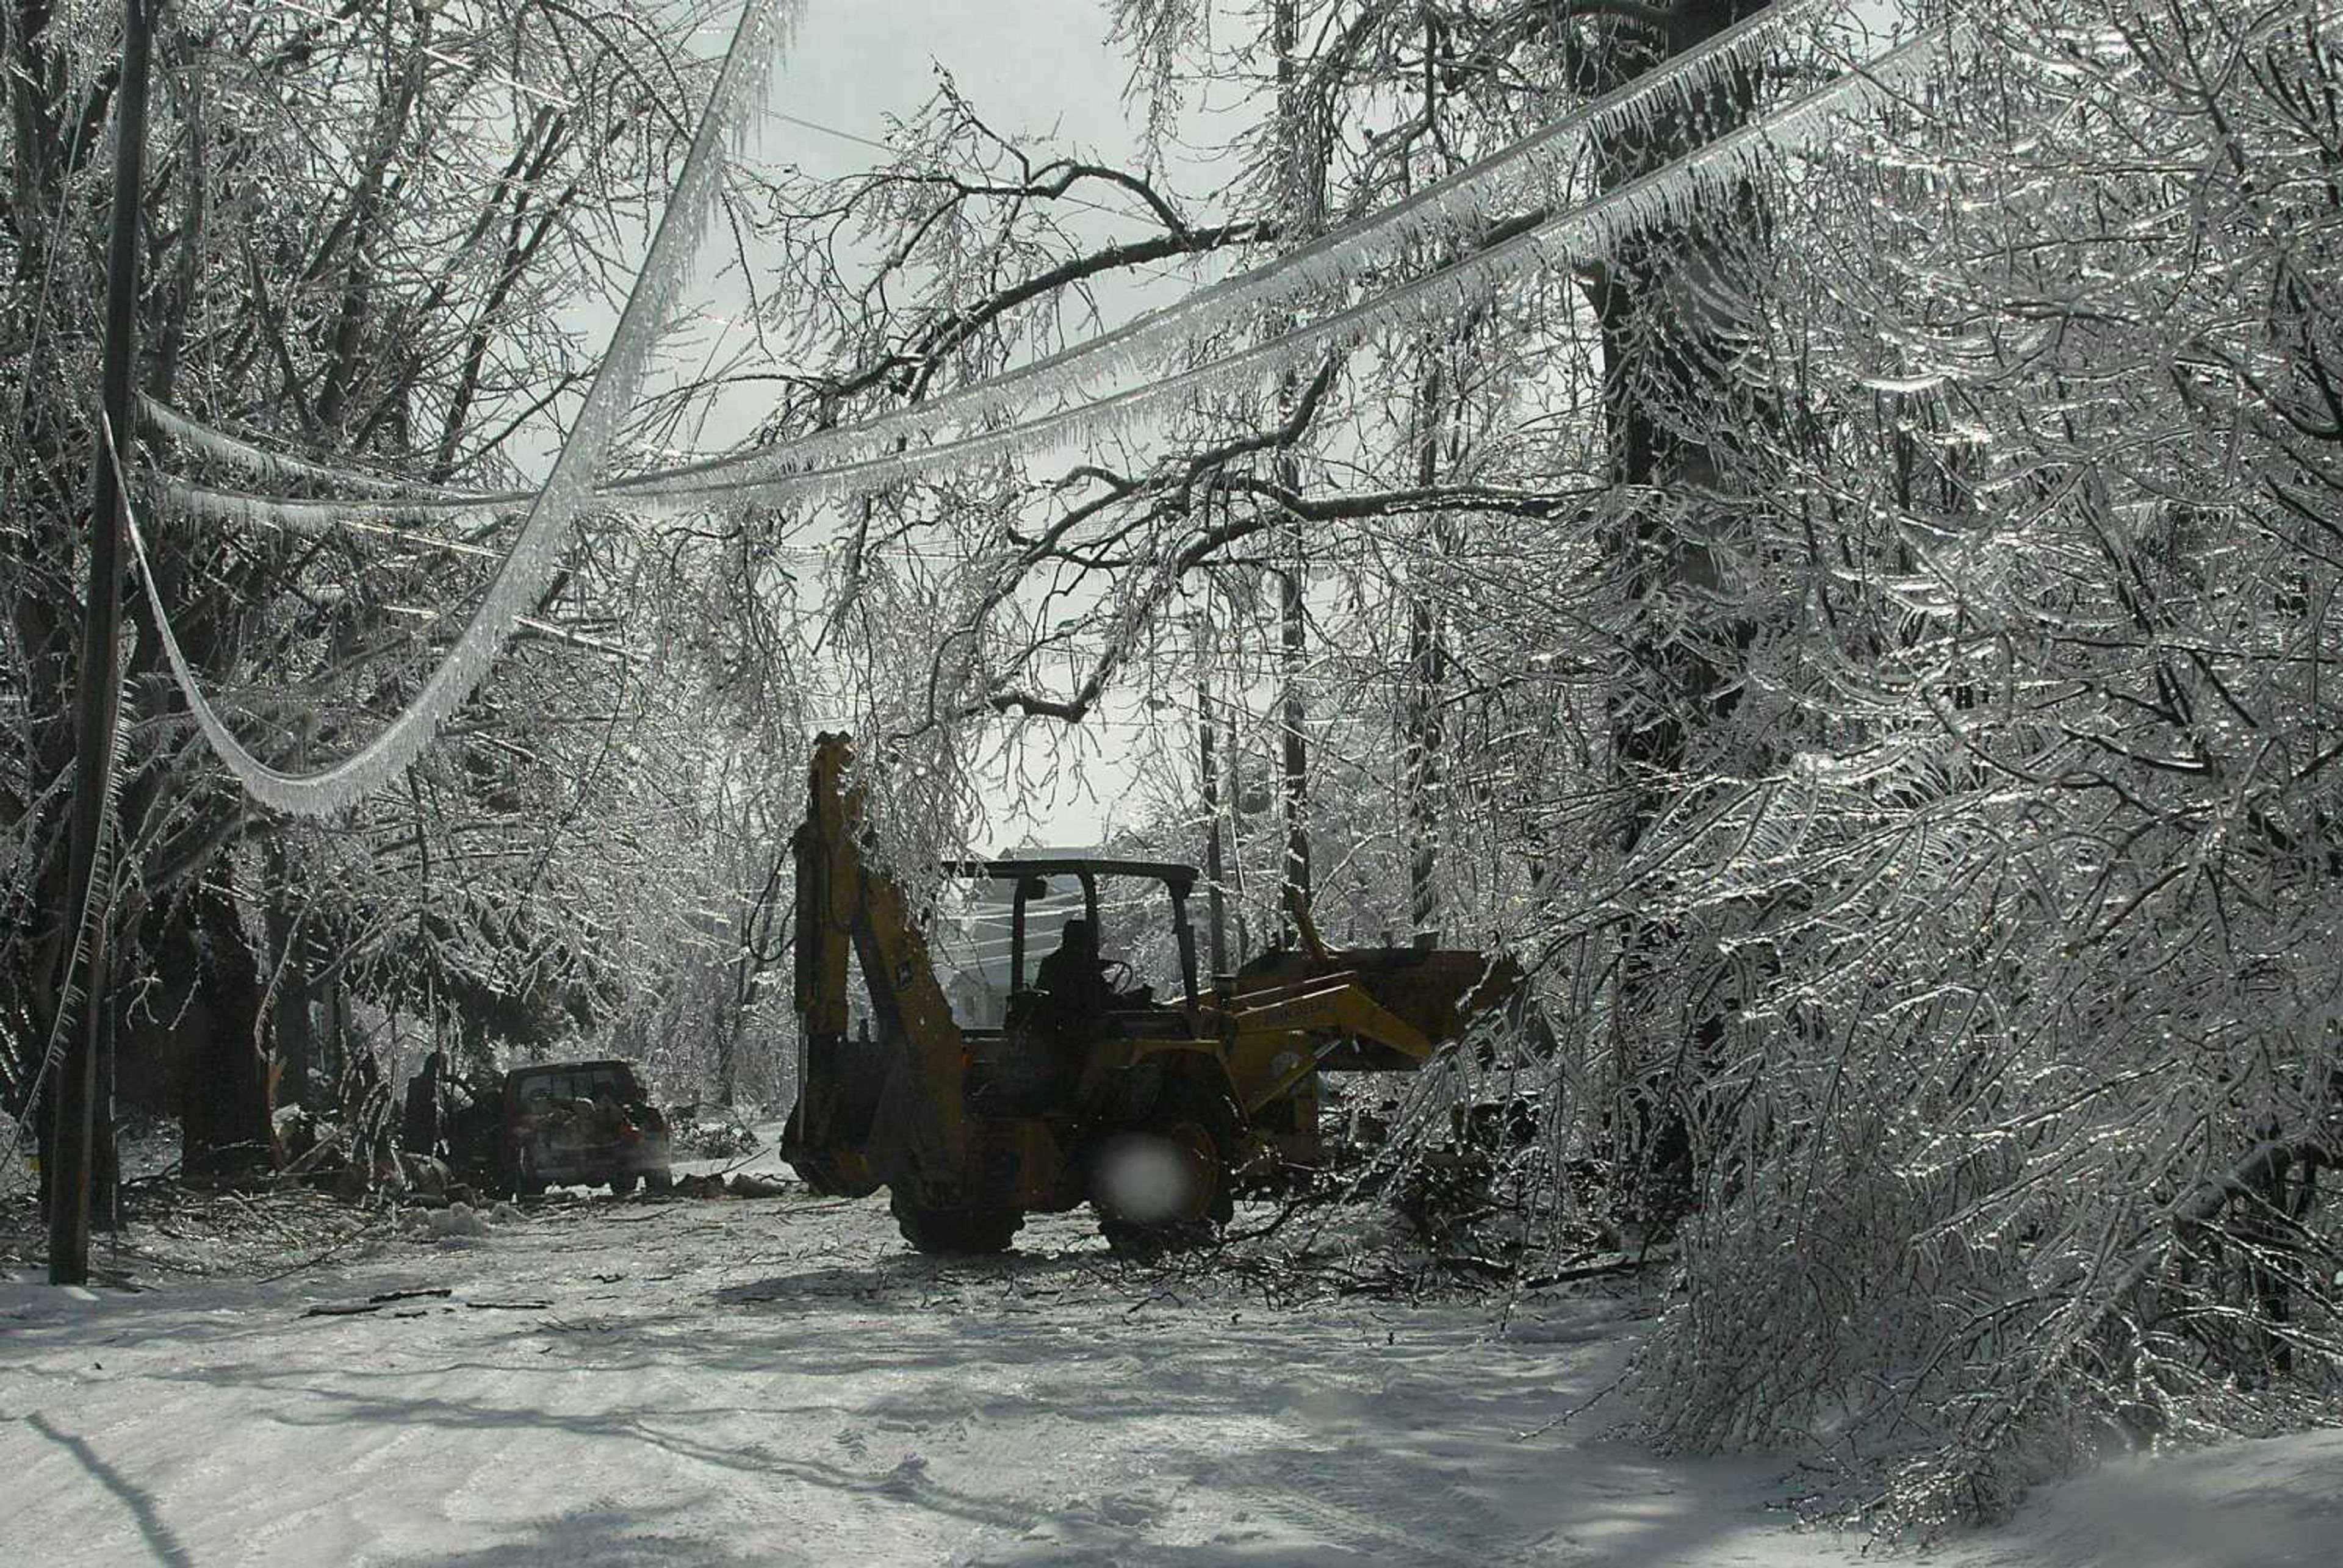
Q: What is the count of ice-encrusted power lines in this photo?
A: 3